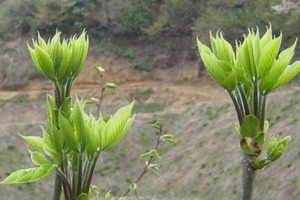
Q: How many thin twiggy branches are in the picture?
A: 2